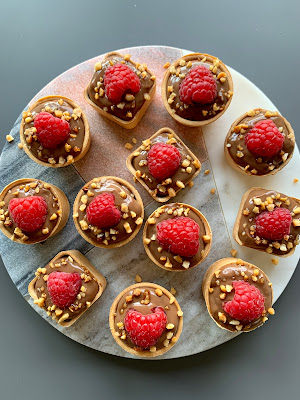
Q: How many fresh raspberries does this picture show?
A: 12